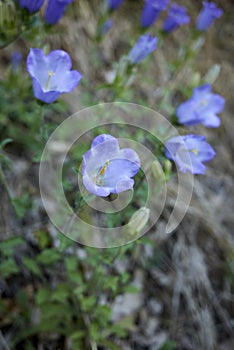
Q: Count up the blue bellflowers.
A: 11